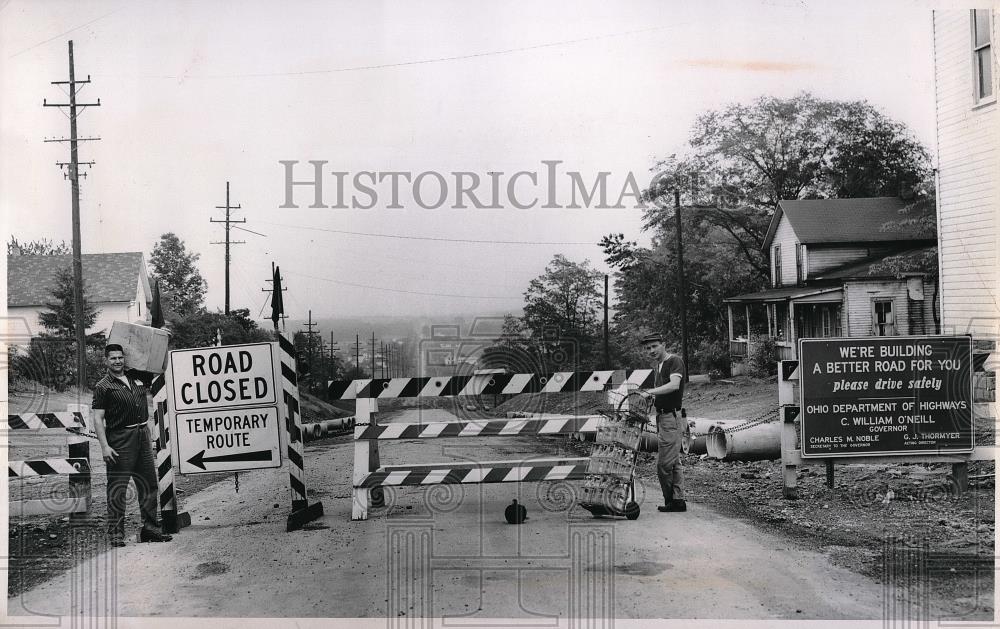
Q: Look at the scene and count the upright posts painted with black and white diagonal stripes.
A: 2